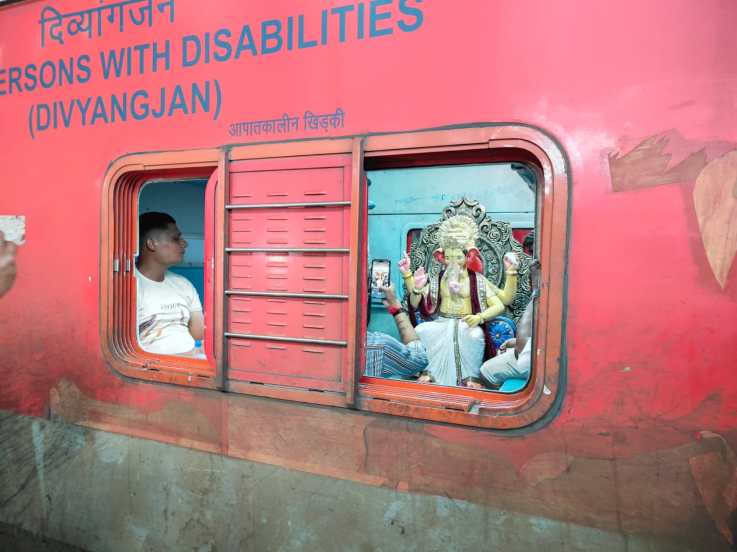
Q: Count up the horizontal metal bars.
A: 4